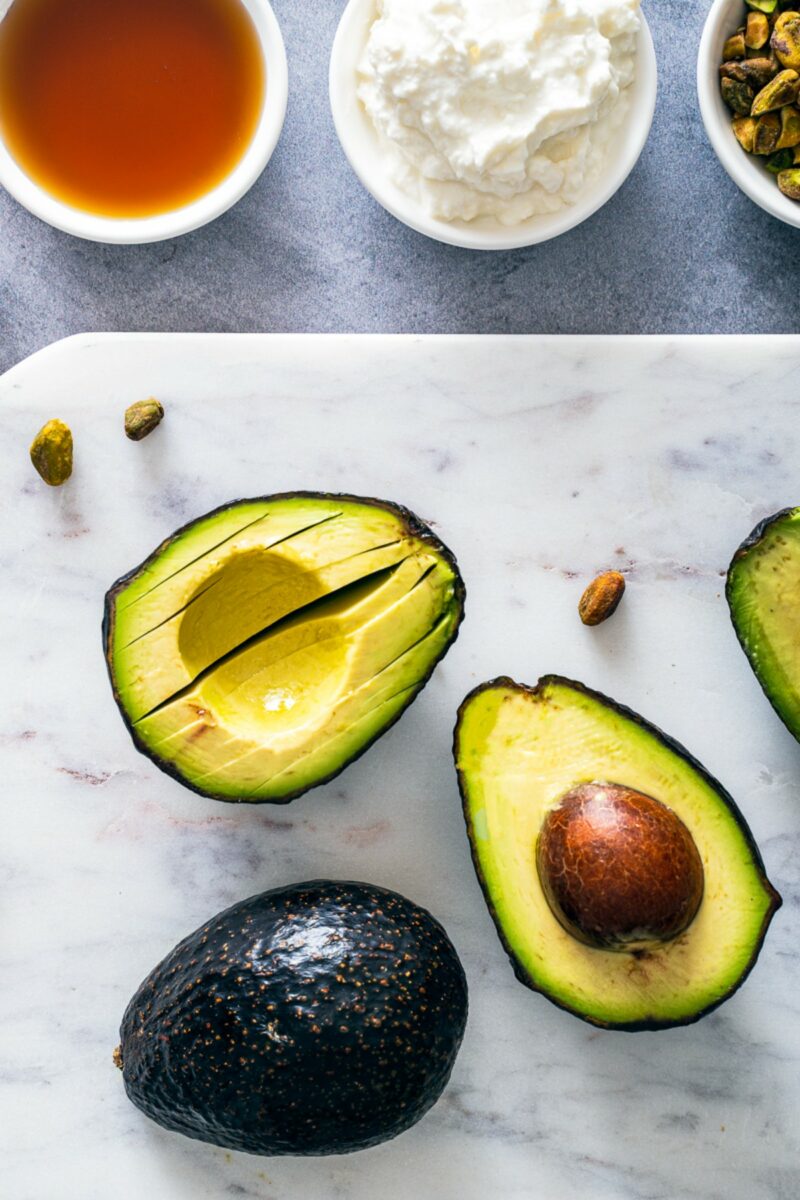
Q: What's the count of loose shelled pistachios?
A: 3